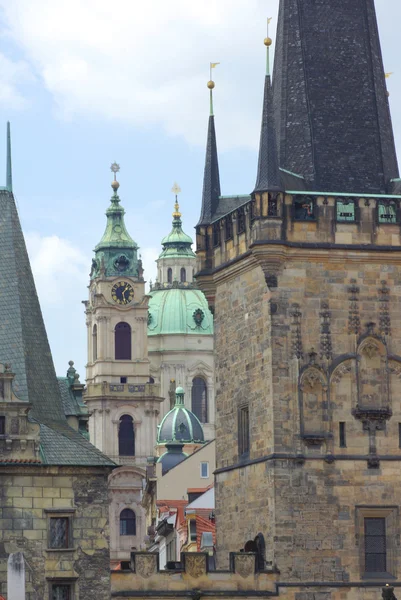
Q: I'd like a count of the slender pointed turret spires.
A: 2